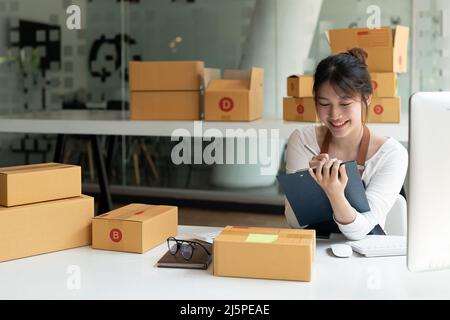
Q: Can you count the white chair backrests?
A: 1